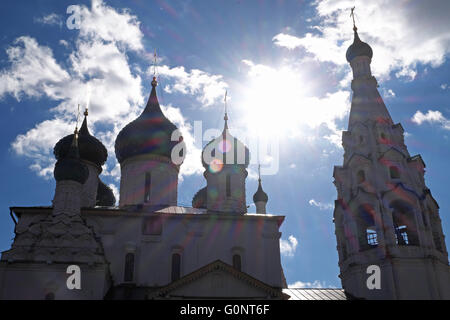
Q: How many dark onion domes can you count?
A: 8